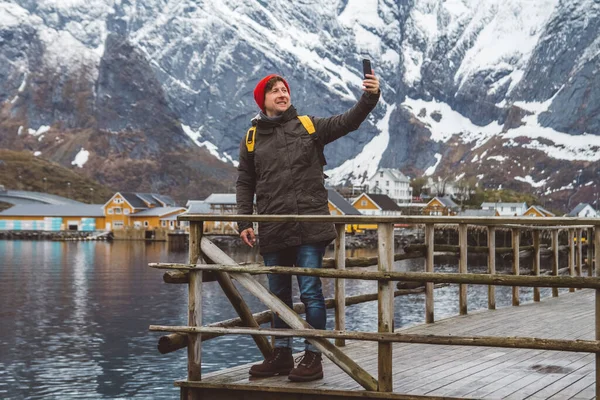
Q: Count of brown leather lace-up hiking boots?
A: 2